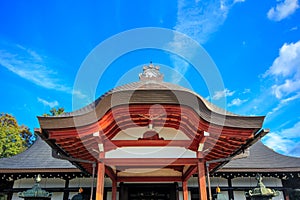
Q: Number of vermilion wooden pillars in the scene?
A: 4